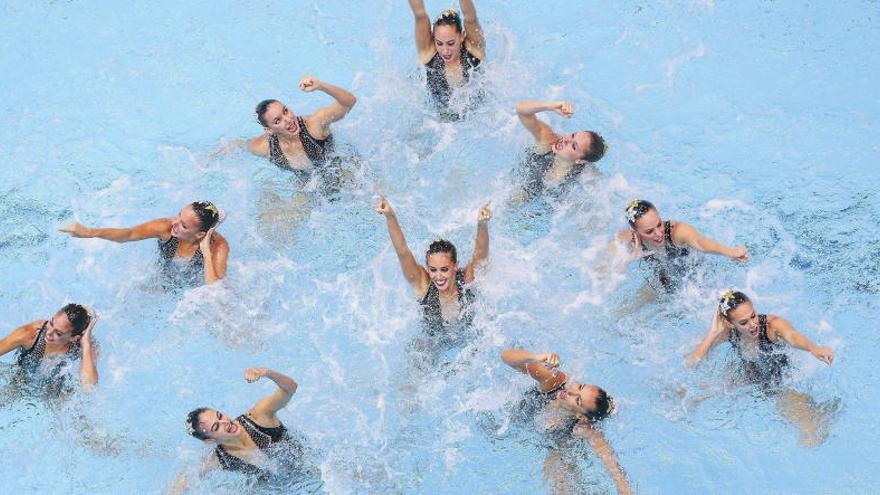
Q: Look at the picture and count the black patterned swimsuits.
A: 10